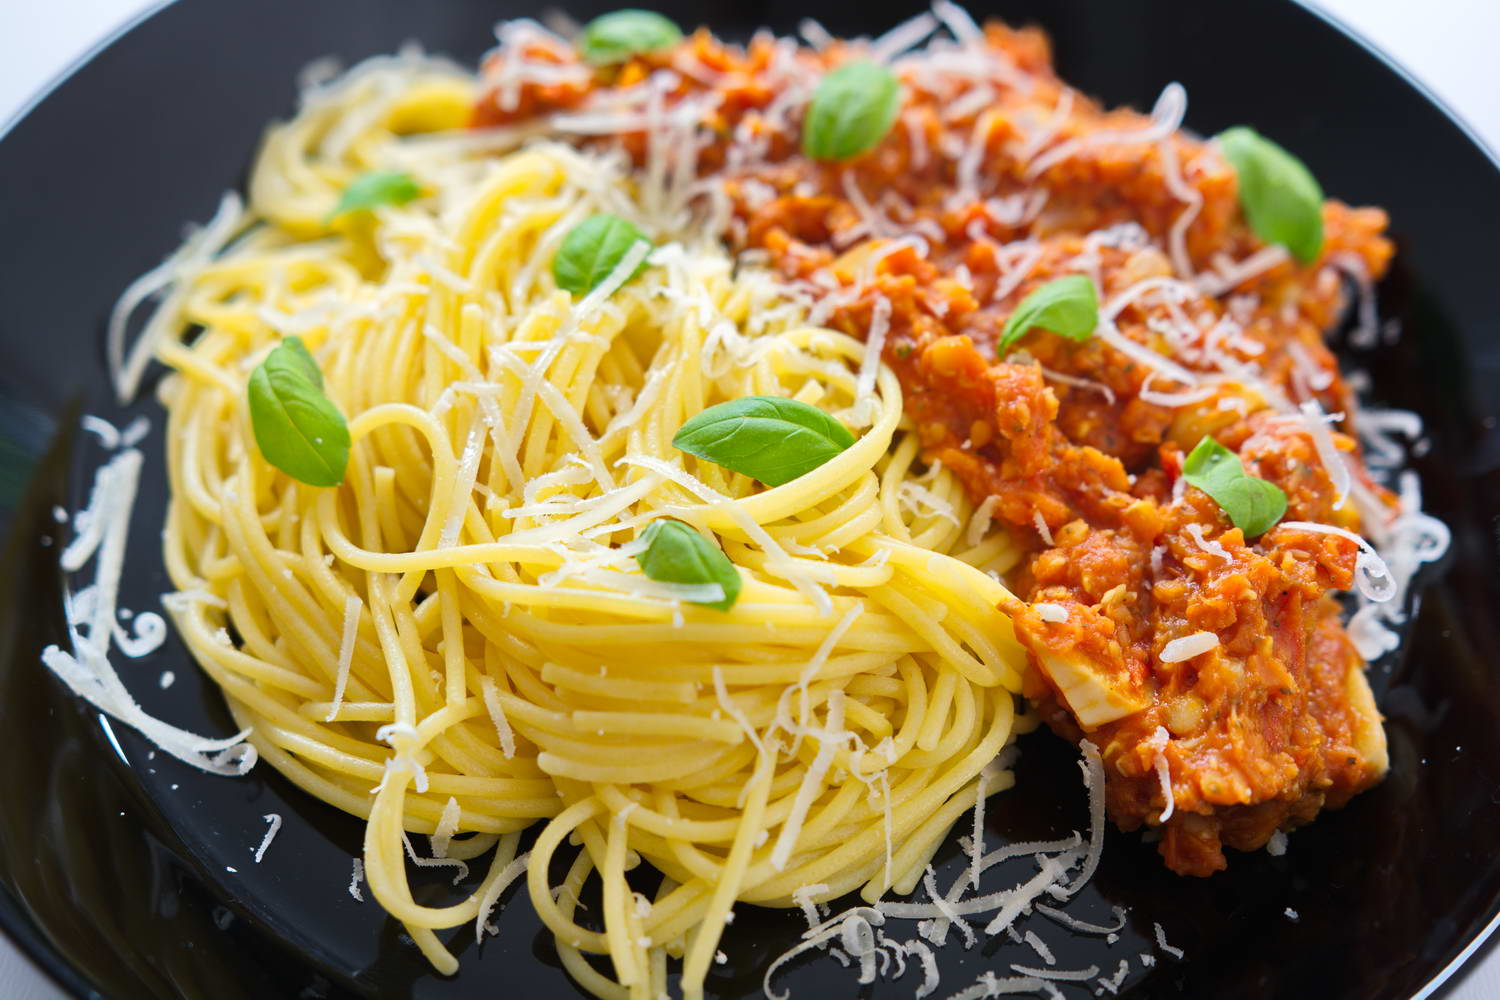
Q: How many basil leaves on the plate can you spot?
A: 10